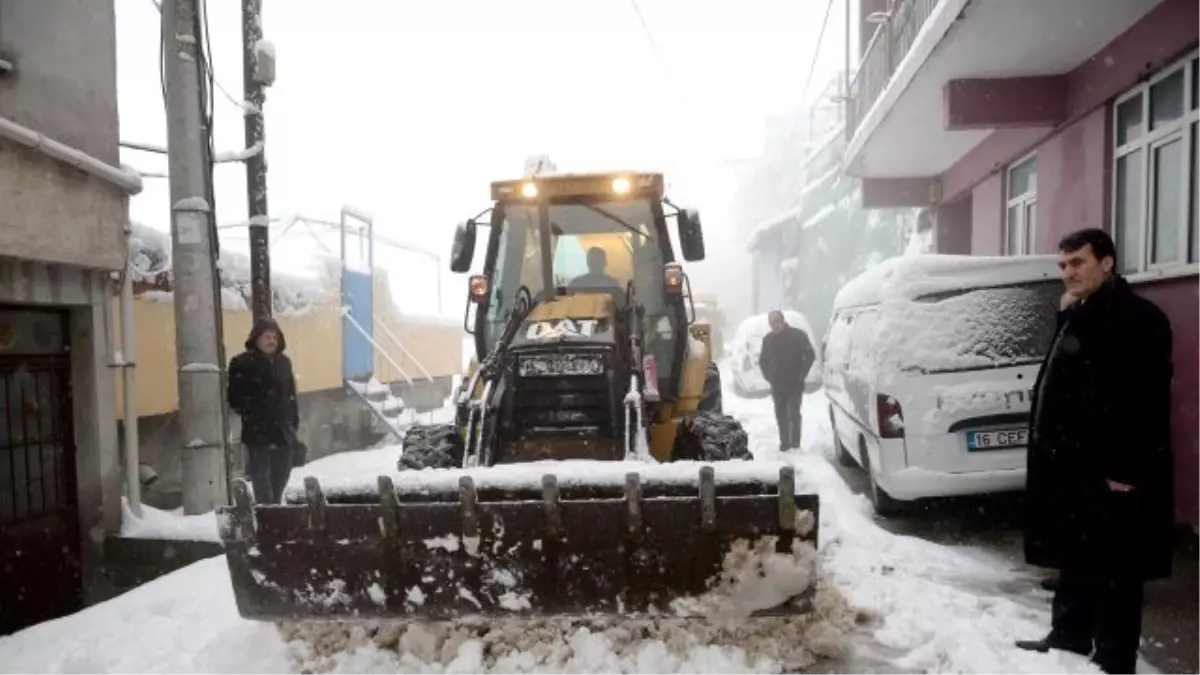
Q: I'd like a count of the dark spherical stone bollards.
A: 0